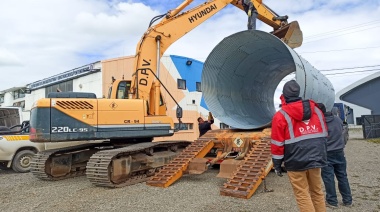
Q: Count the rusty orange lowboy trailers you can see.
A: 1